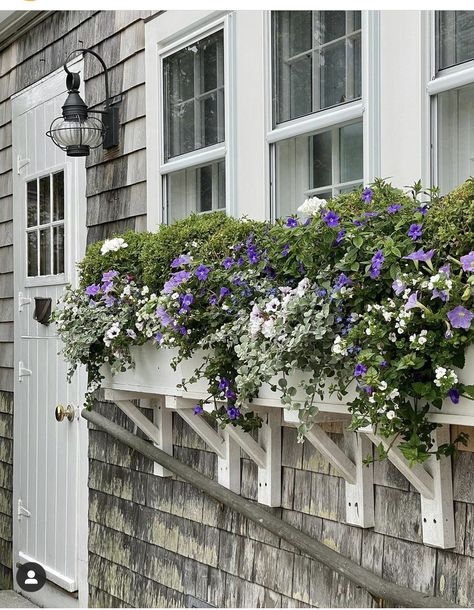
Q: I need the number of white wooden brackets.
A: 5